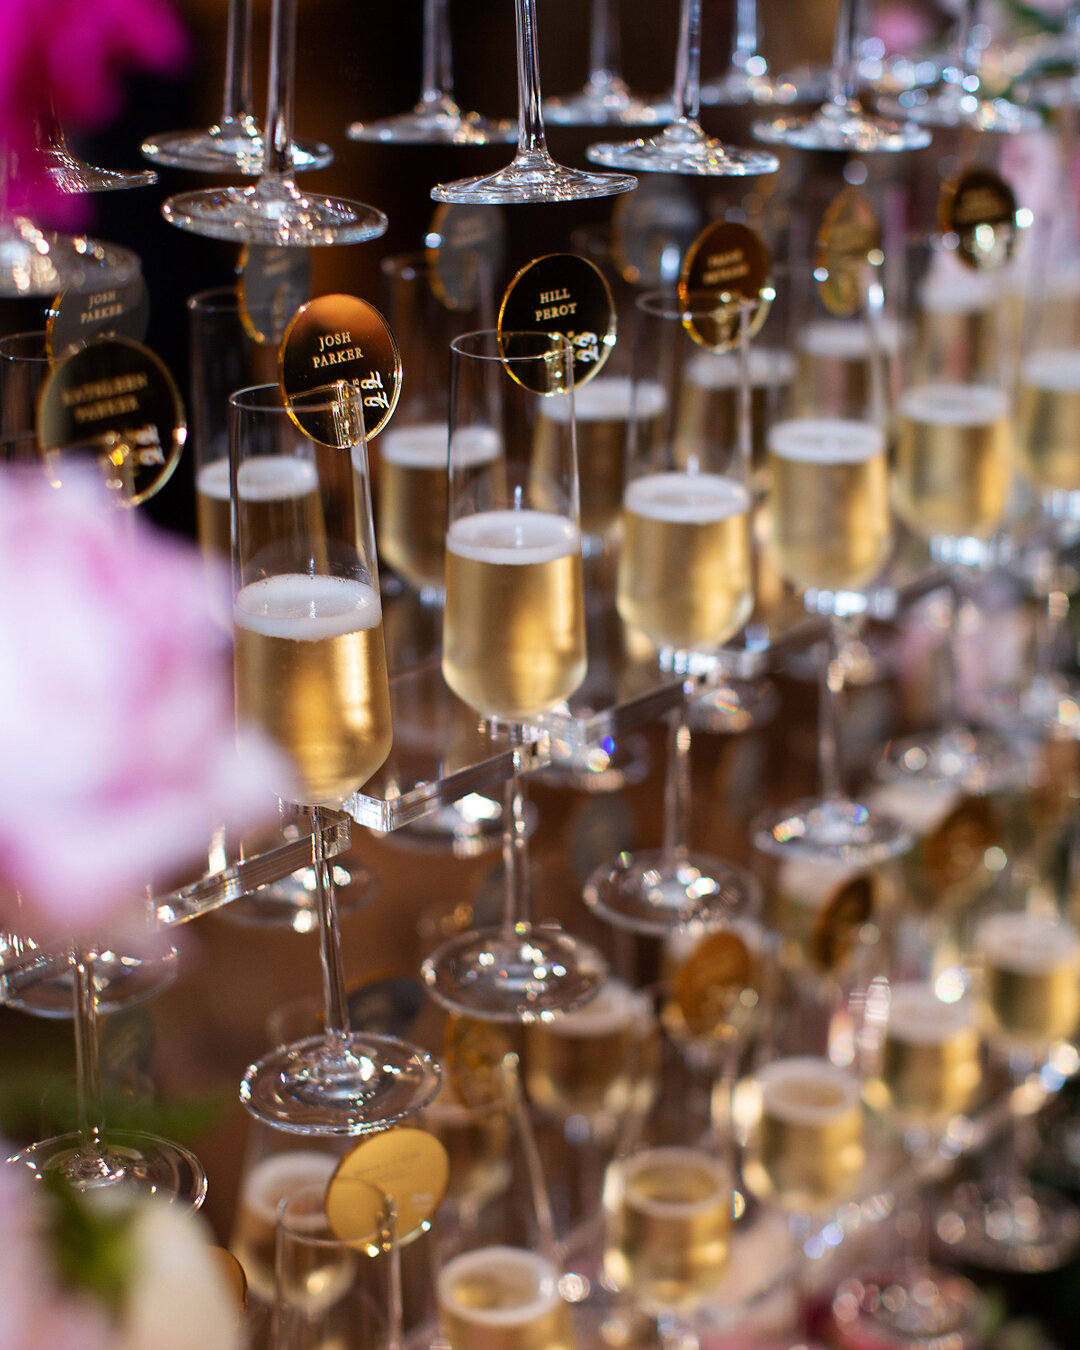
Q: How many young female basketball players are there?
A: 0